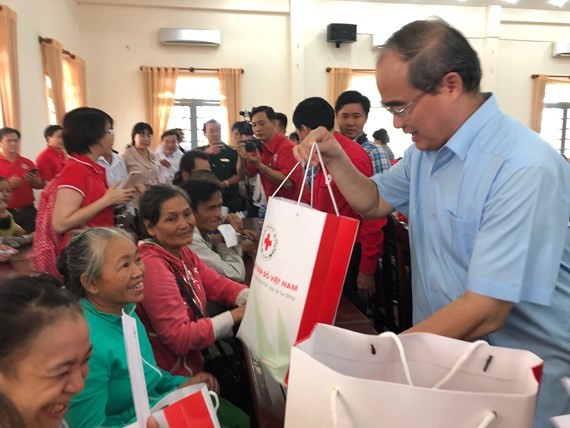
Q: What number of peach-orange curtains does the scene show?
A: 7